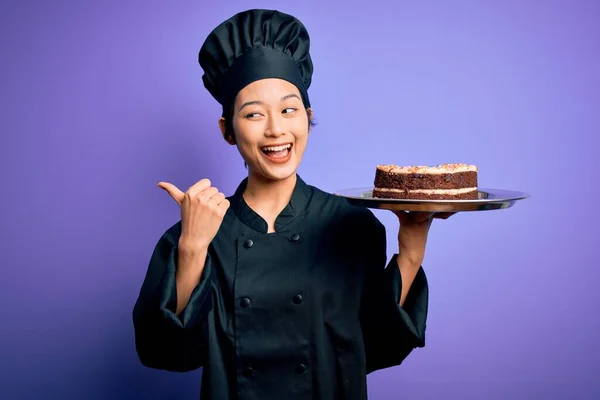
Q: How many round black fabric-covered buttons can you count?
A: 6